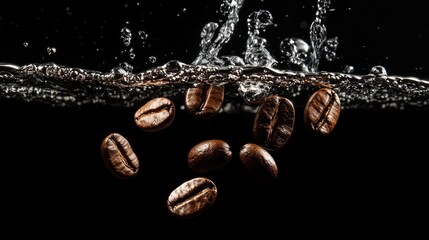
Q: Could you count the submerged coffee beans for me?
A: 8